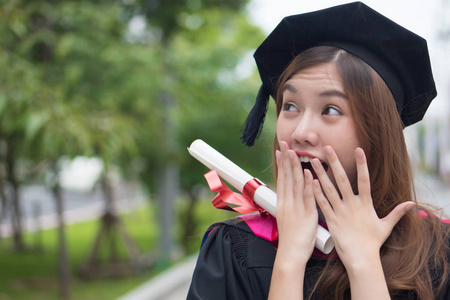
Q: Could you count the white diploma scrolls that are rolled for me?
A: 1